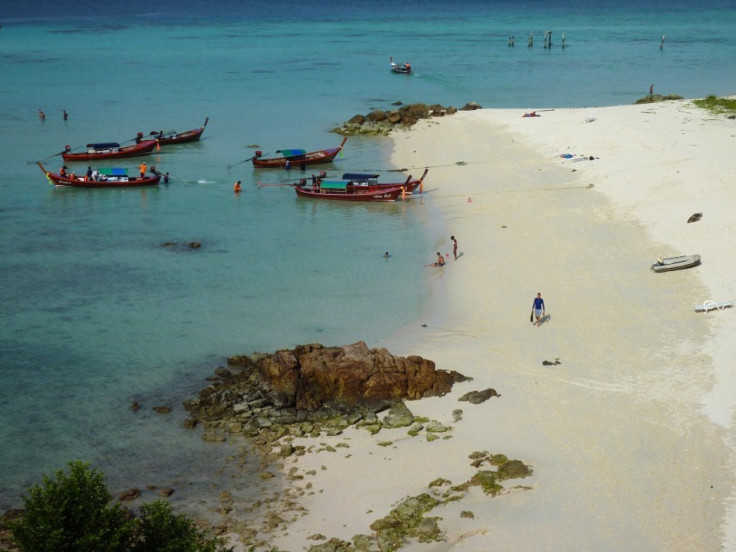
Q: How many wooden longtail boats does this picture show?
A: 7